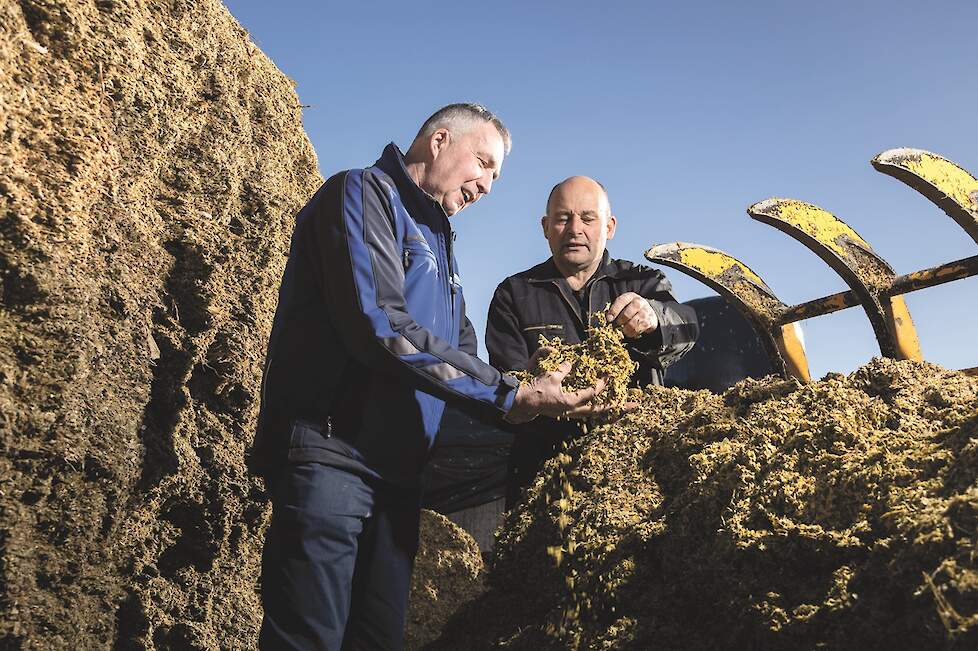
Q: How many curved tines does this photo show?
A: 3